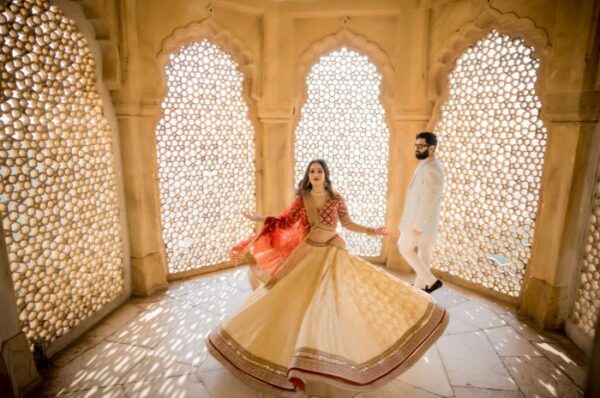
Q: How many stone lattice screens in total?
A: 5